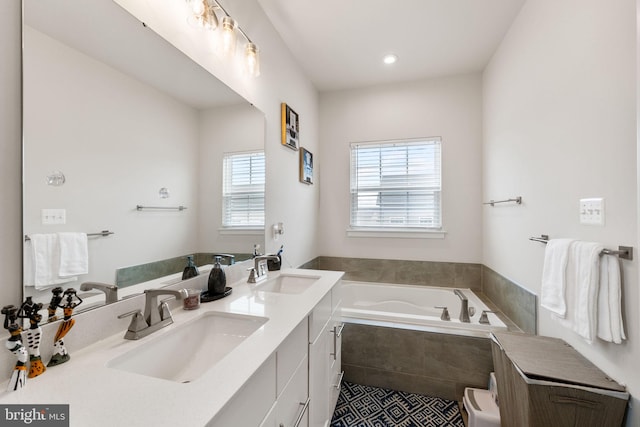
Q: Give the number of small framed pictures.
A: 2